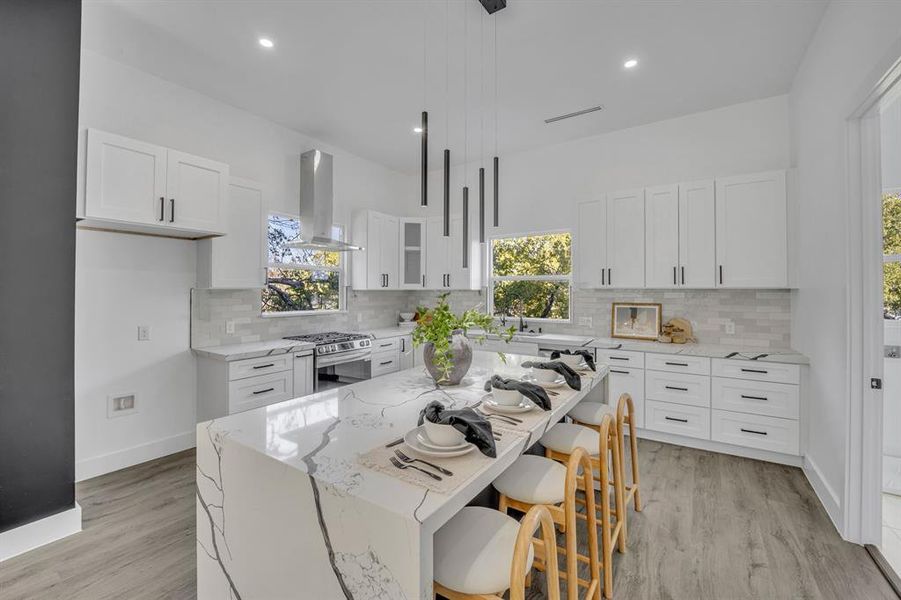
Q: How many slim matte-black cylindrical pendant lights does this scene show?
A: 5